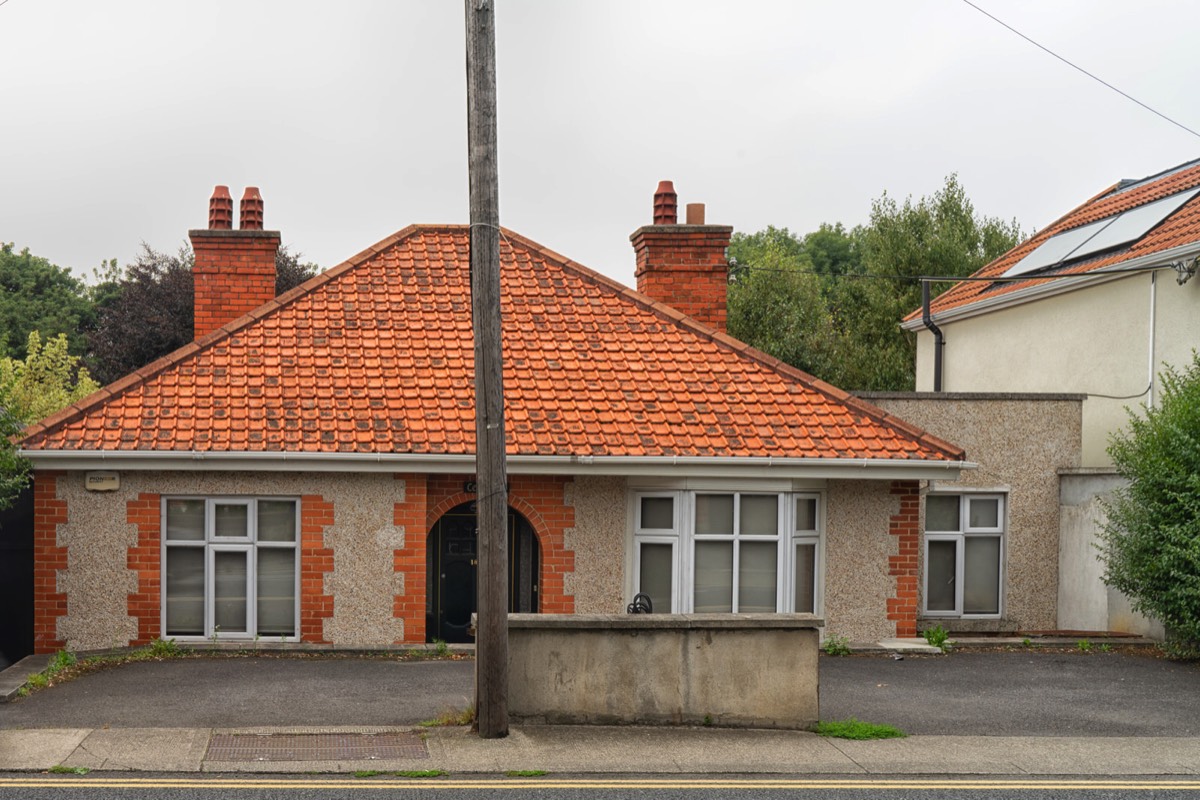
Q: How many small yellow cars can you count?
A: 0